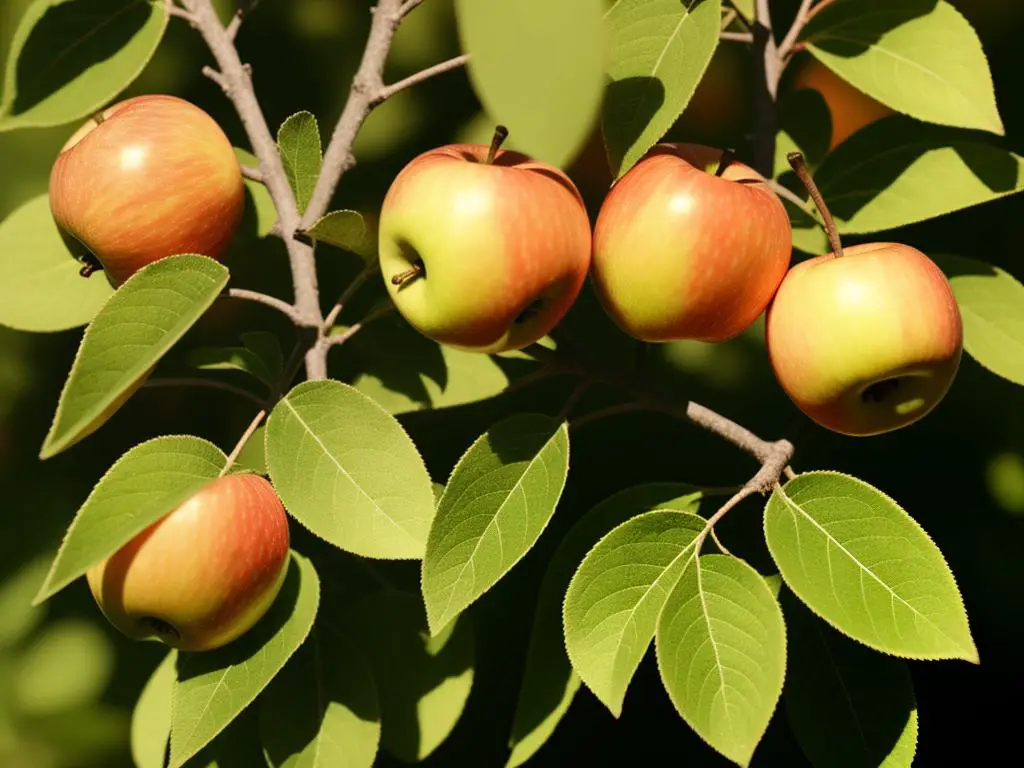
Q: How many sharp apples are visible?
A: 5